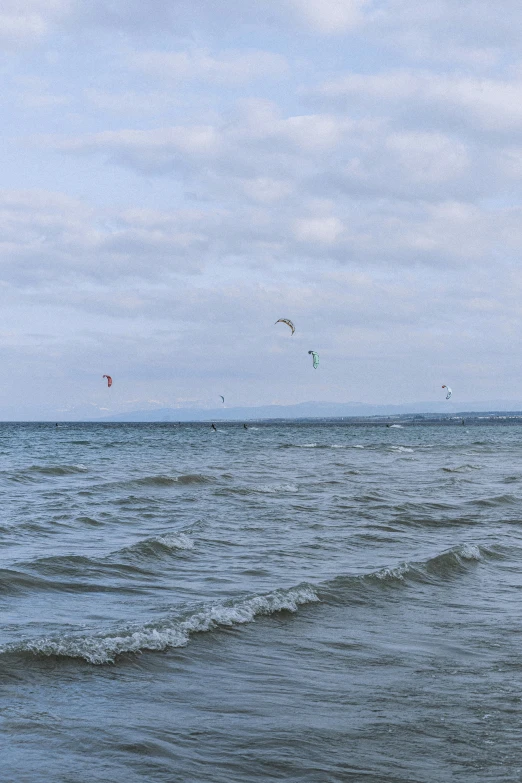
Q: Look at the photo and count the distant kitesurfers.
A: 5